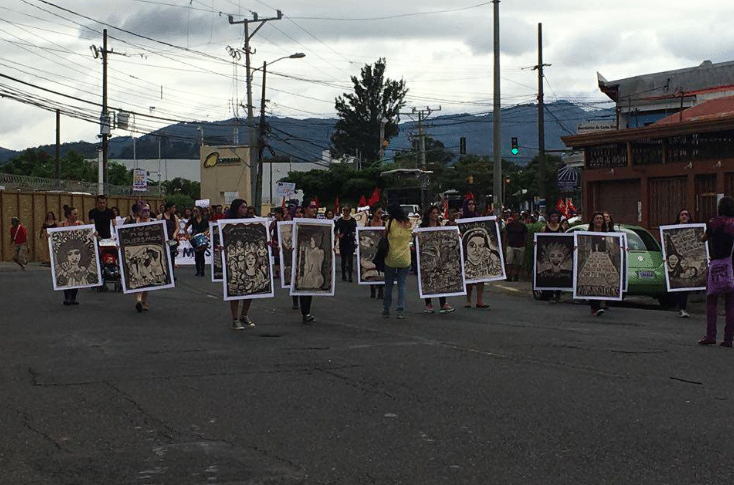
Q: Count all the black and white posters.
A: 13